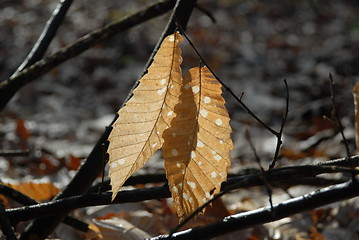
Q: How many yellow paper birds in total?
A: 0